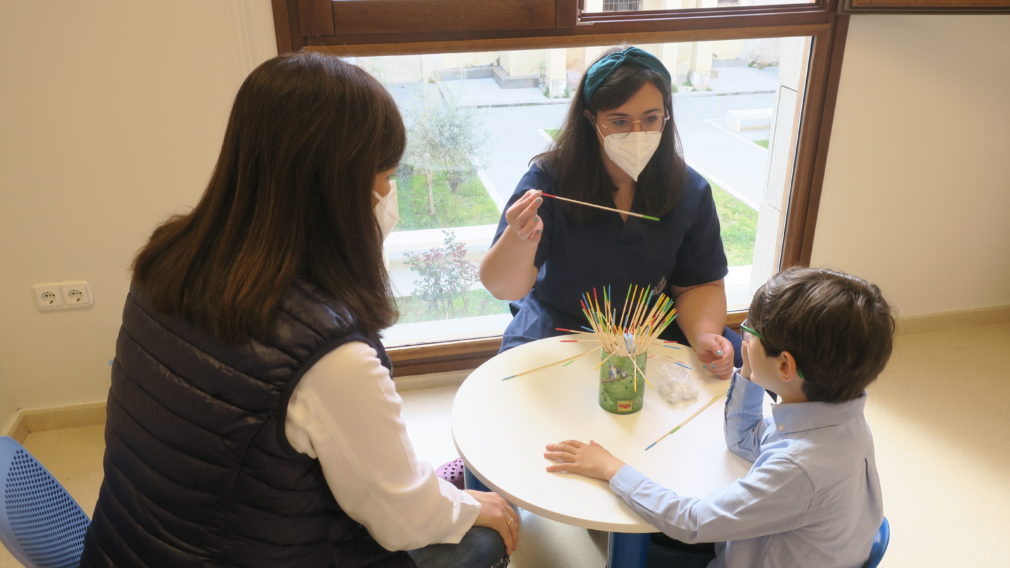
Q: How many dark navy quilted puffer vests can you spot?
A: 1